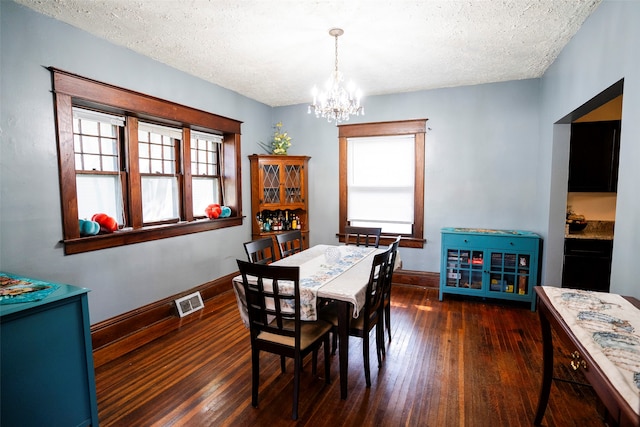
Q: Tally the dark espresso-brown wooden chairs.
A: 6